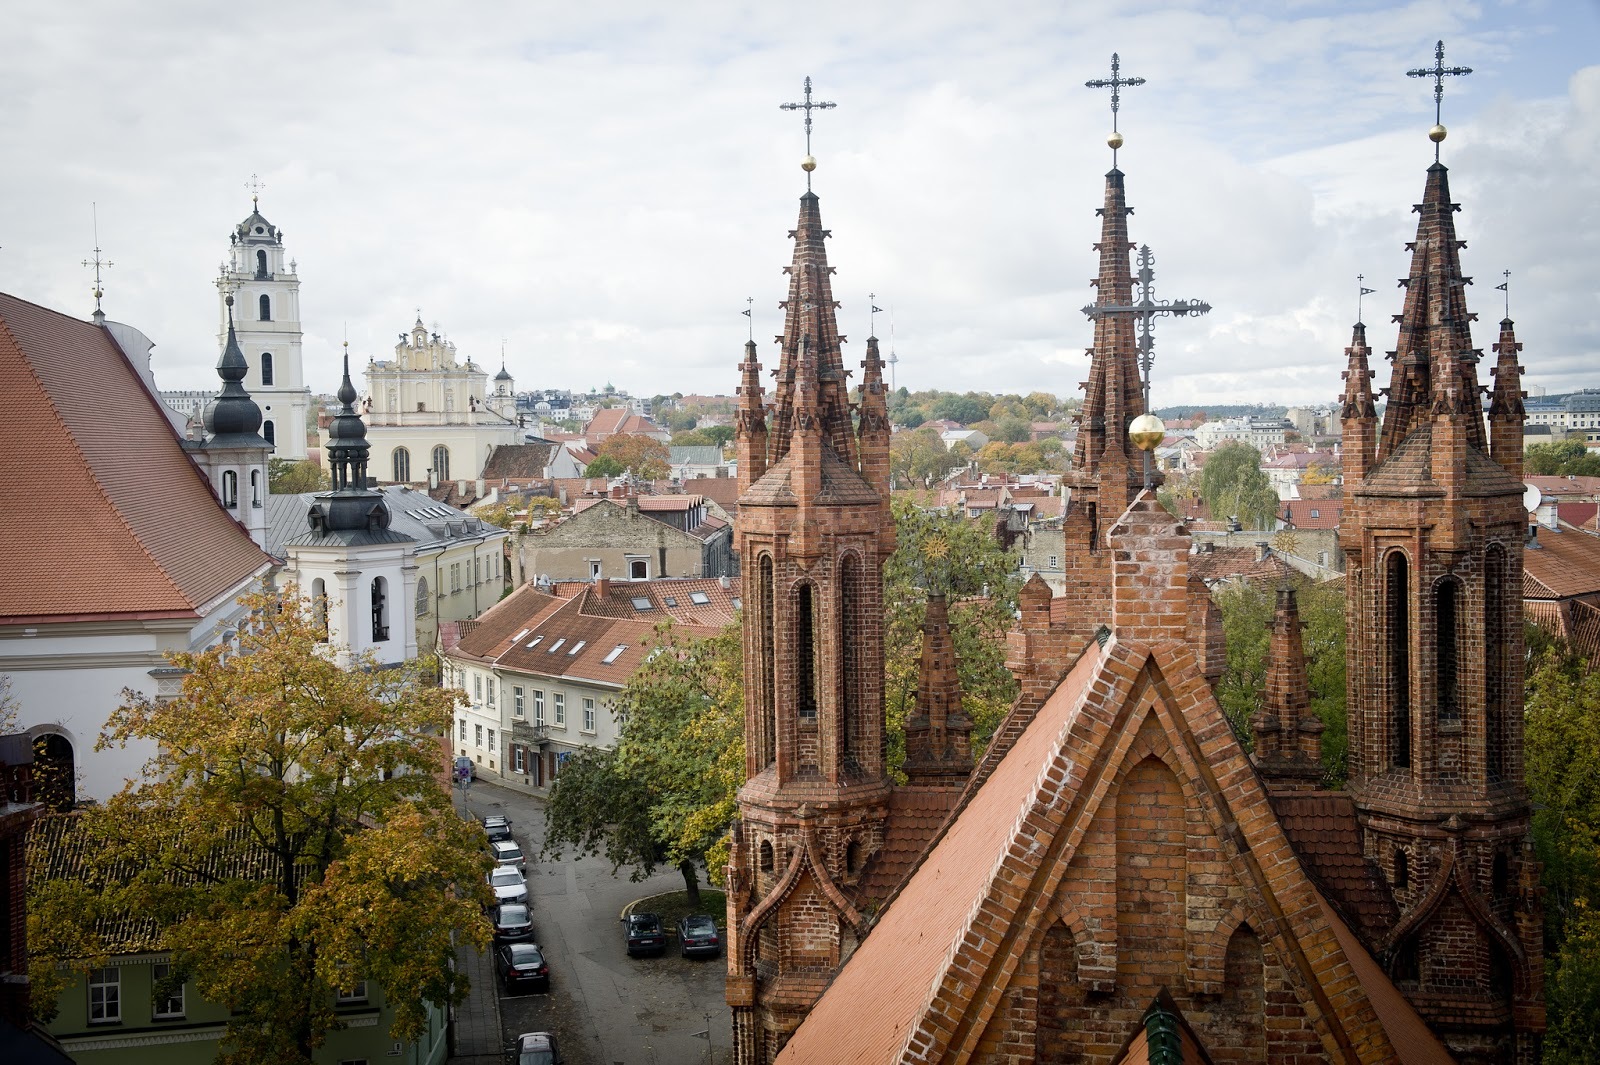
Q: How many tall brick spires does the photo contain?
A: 3